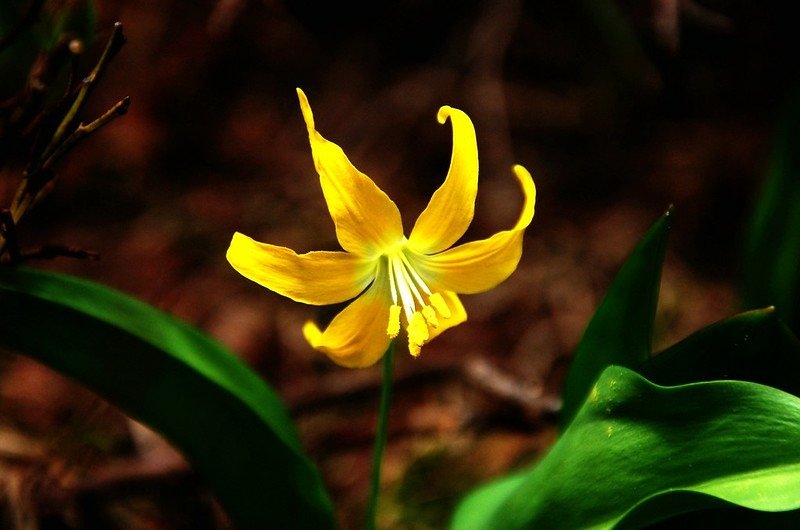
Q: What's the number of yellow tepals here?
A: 6